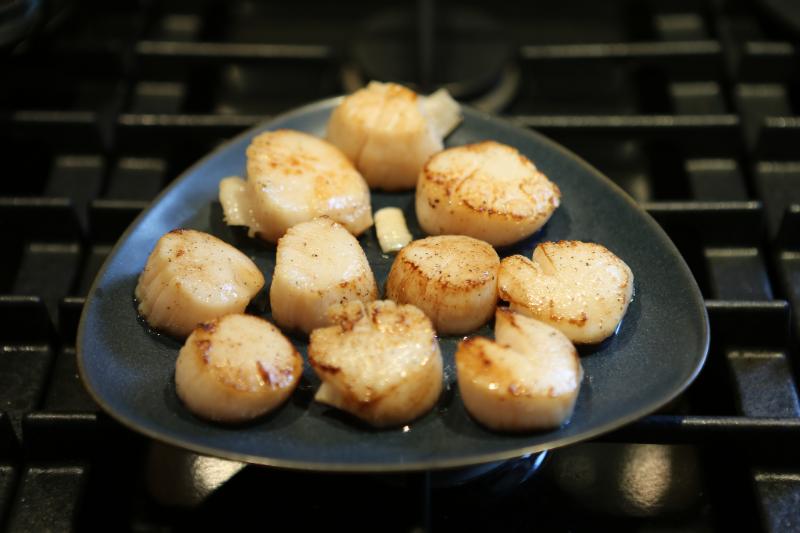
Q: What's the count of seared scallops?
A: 10